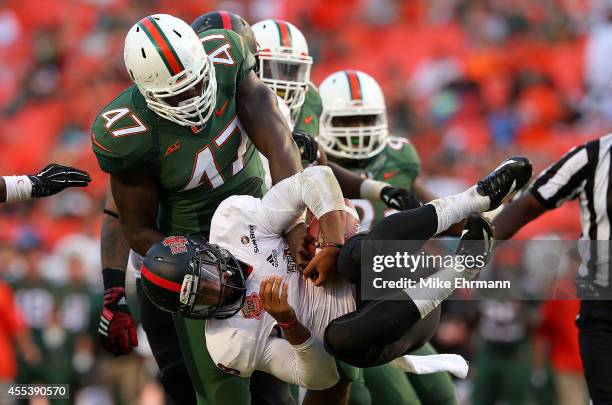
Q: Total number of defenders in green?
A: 3